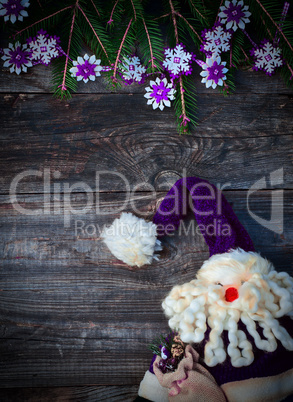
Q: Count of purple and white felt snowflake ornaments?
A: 11